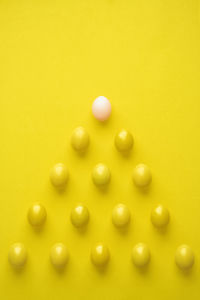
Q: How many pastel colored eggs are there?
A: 1